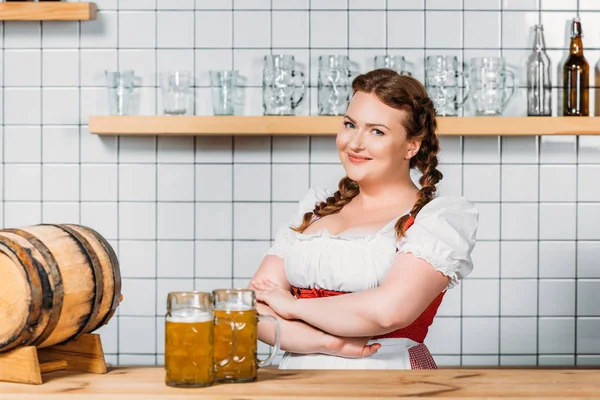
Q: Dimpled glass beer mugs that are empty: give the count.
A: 5